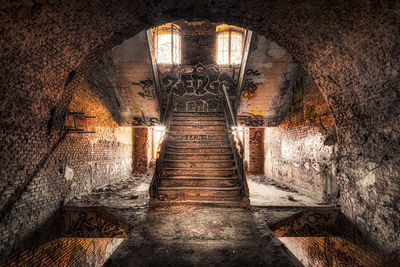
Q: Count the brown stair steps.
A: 14